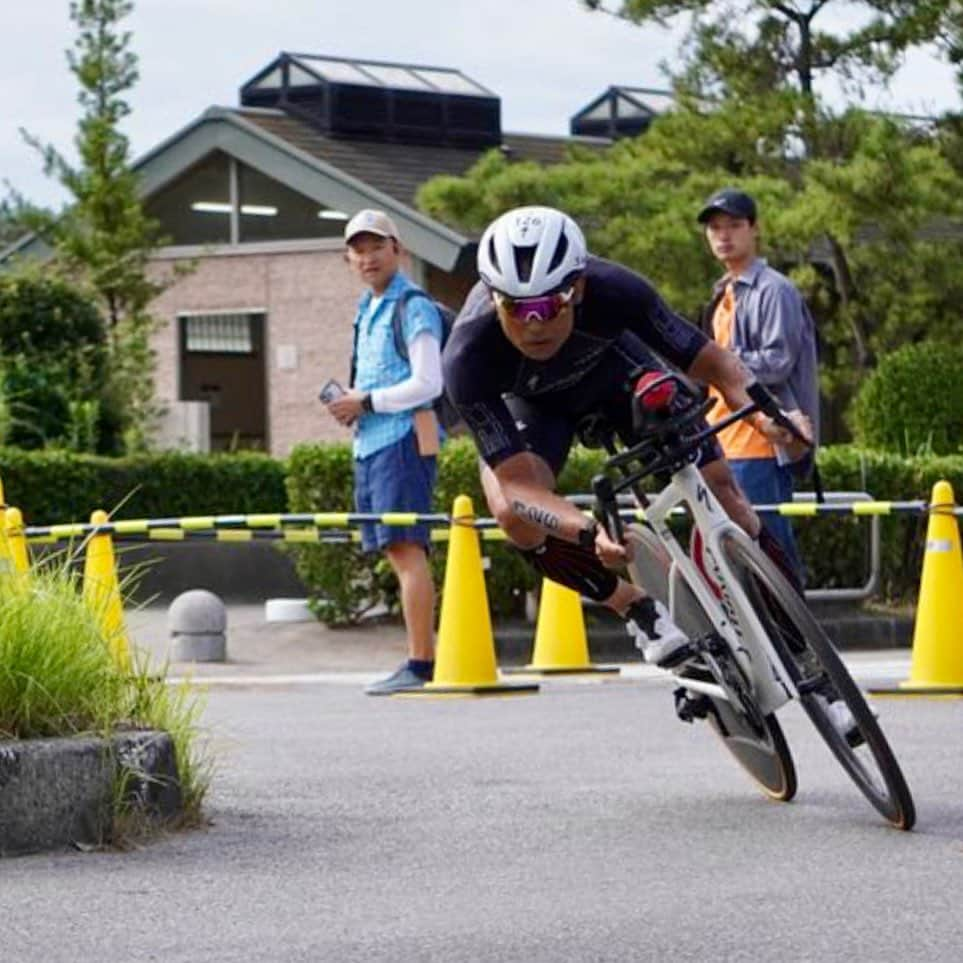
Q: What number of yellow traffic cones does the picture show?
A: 6